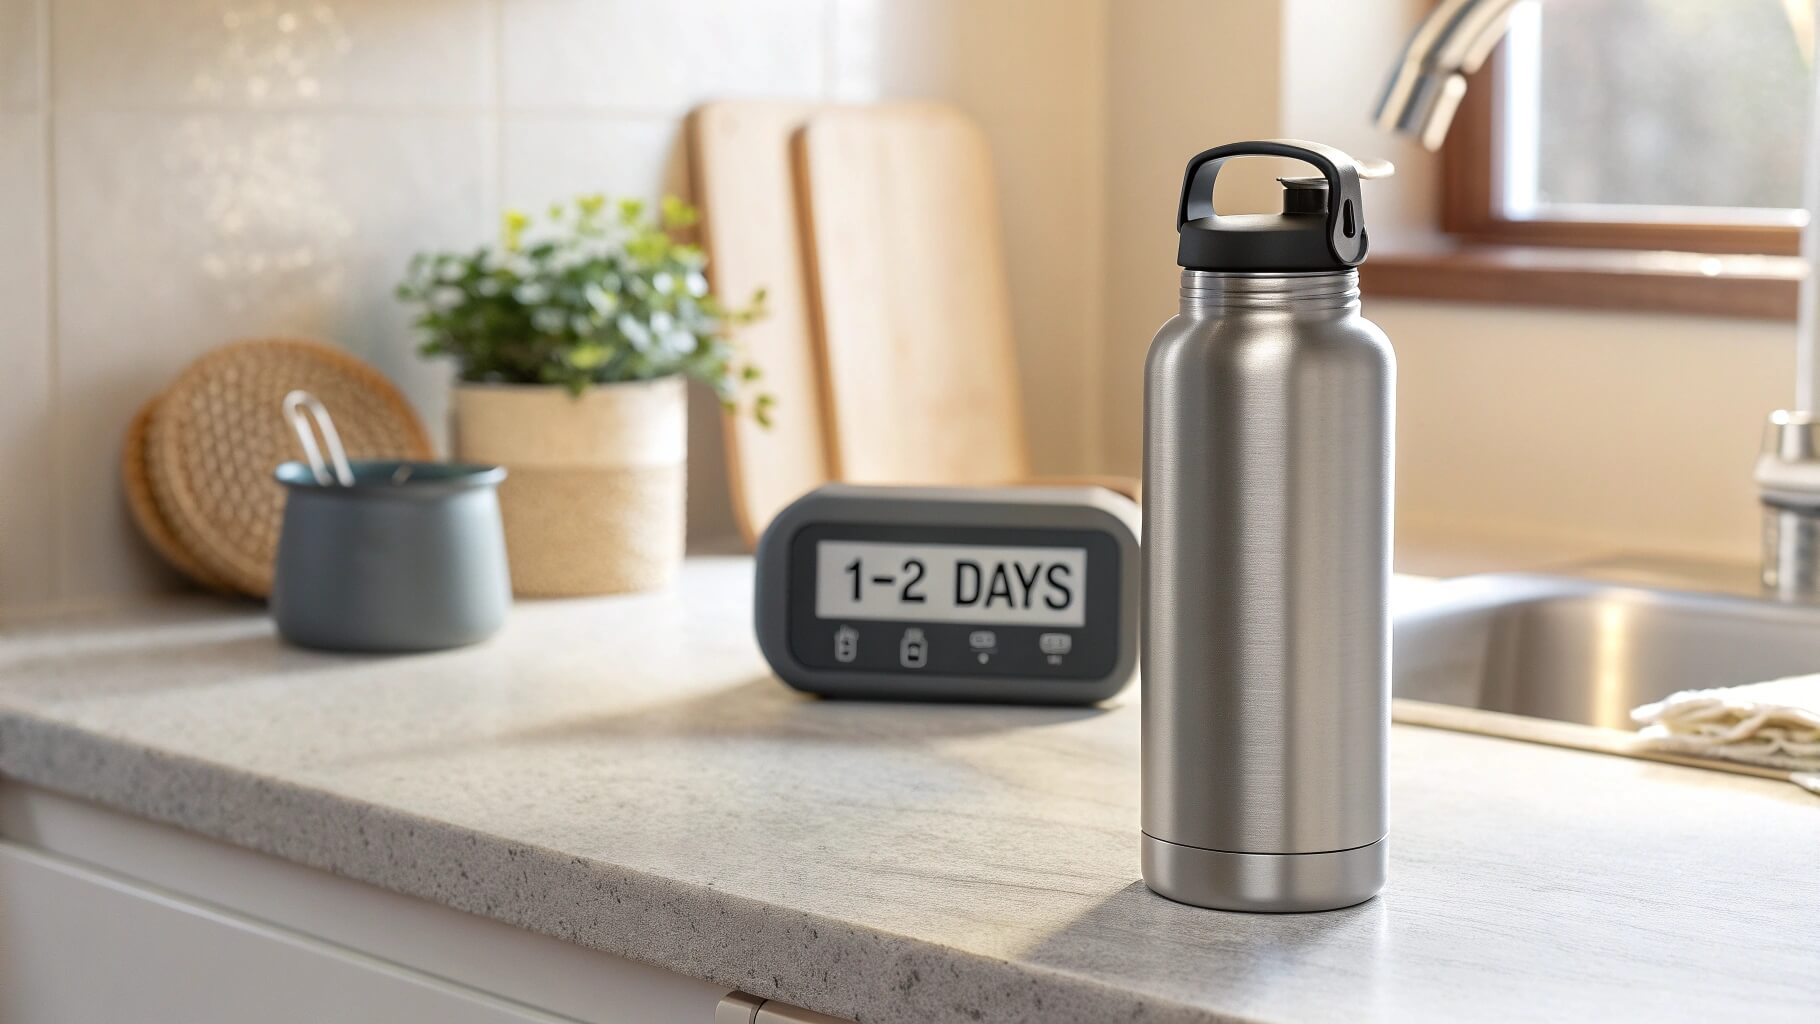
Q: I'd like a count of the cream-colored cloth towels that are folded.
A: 1